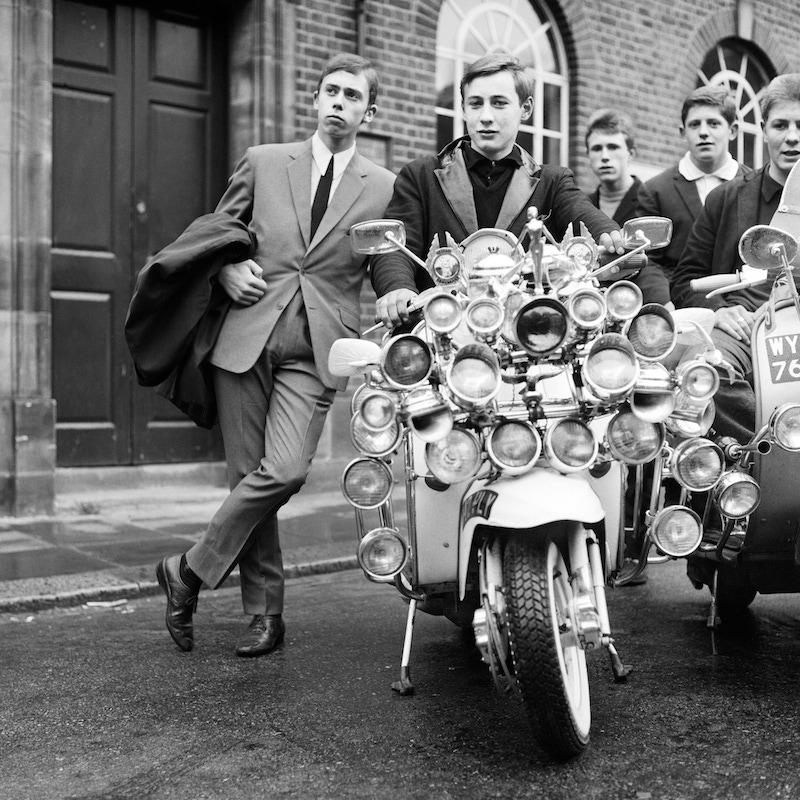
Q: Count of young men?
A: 5